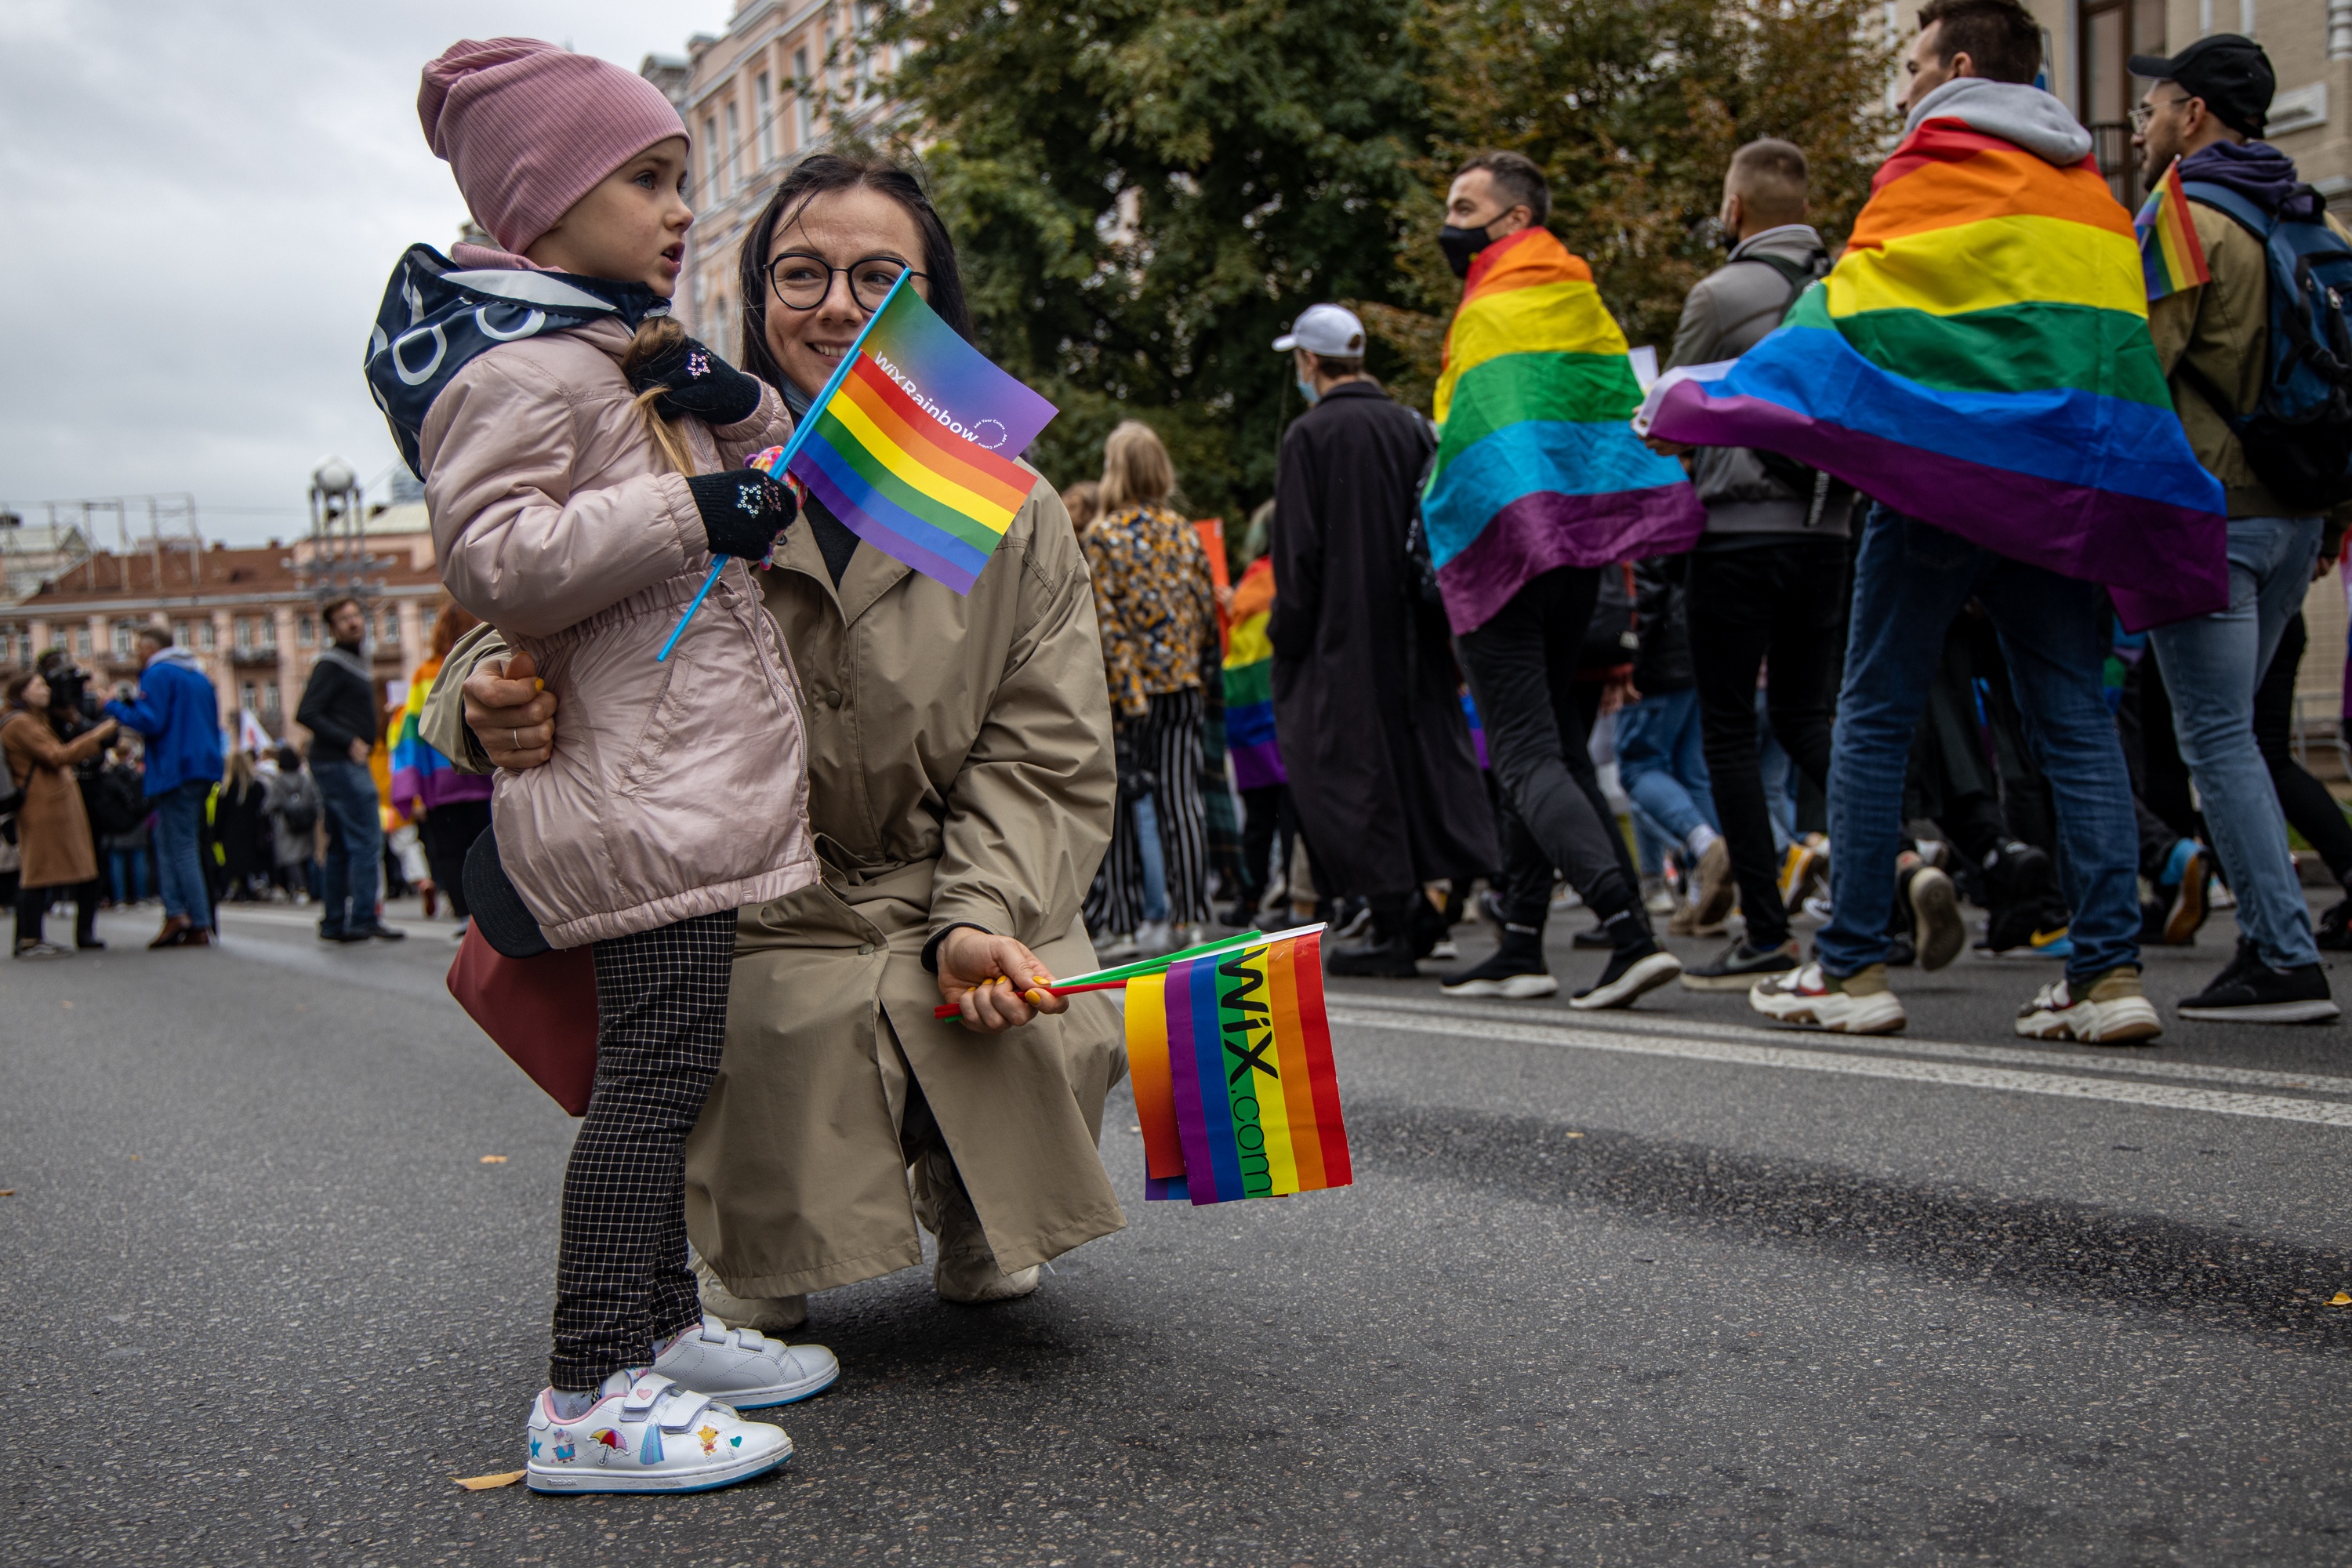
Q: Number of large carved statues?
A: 0